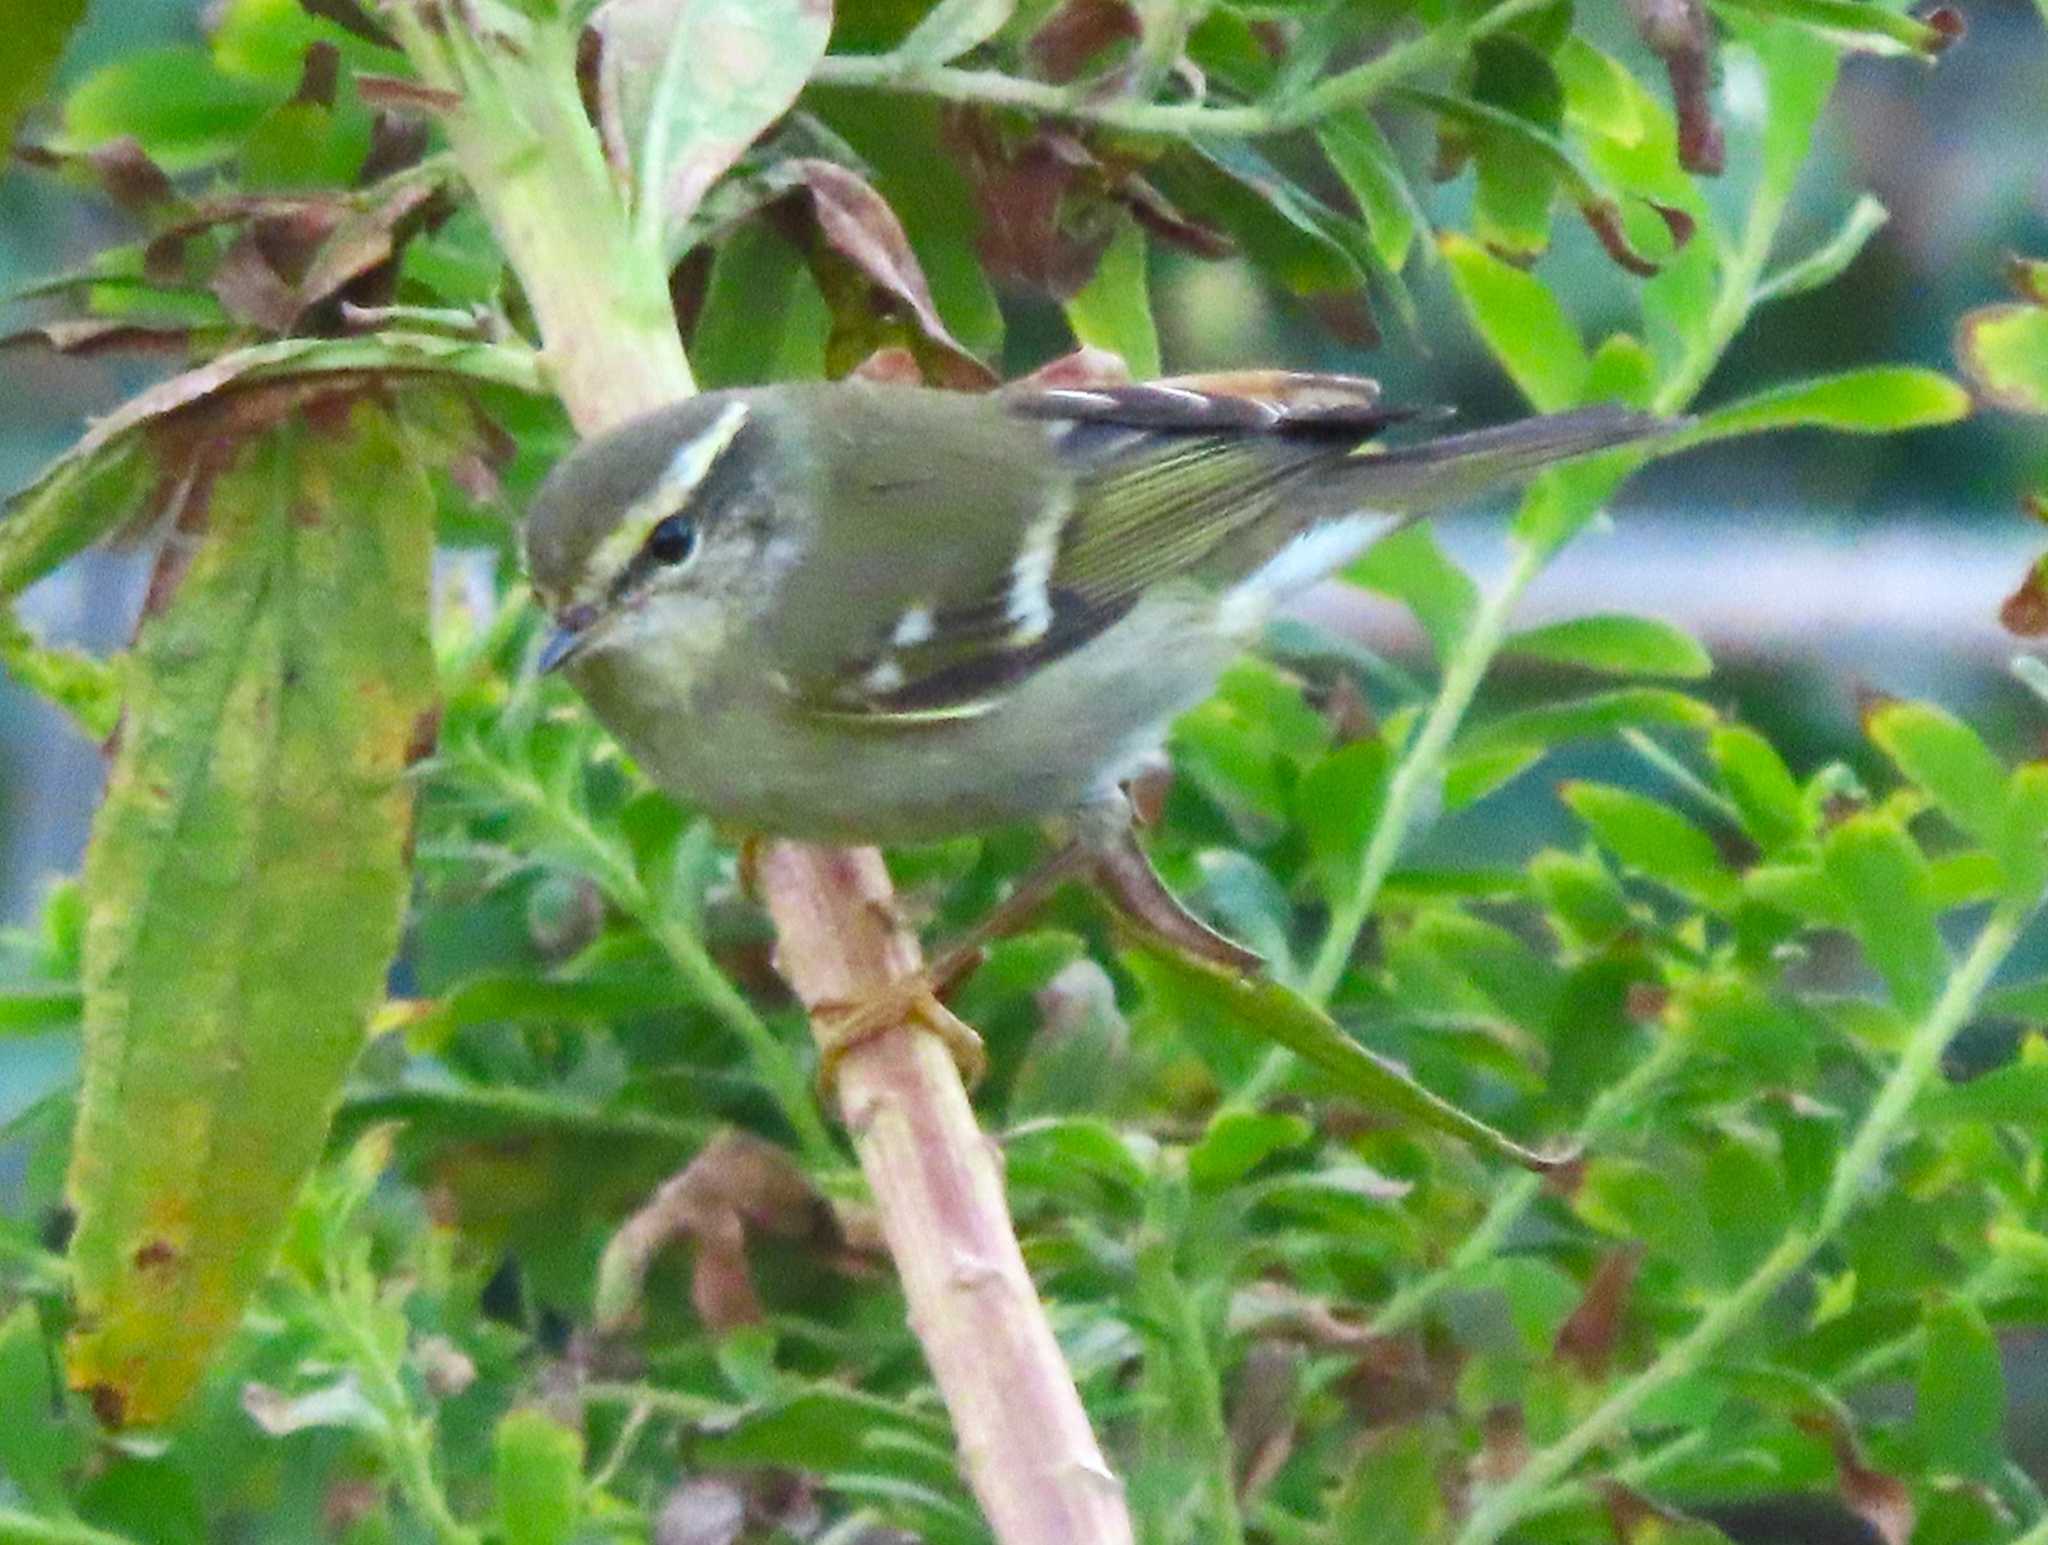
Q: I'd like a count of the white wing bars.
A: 2